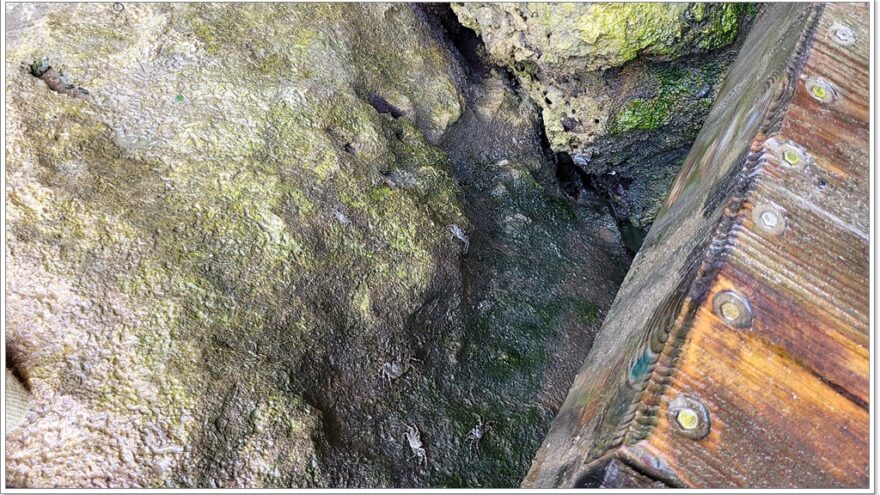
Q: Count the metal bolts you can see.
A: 6